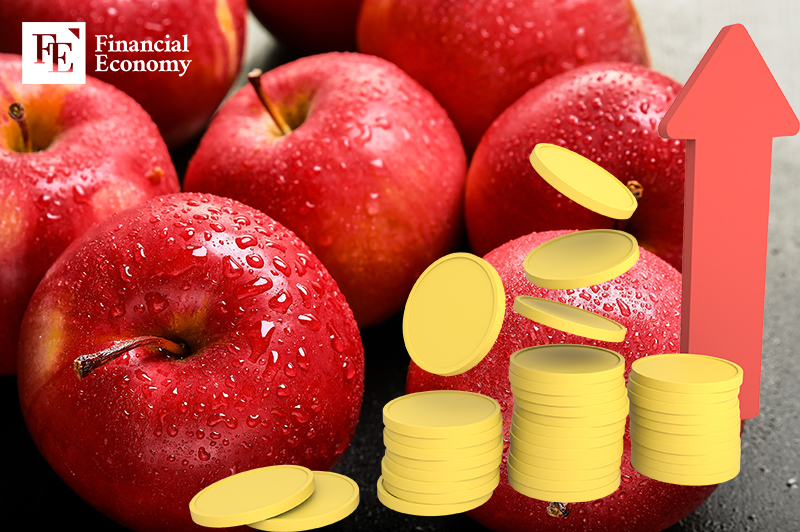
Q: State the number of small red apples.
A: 8